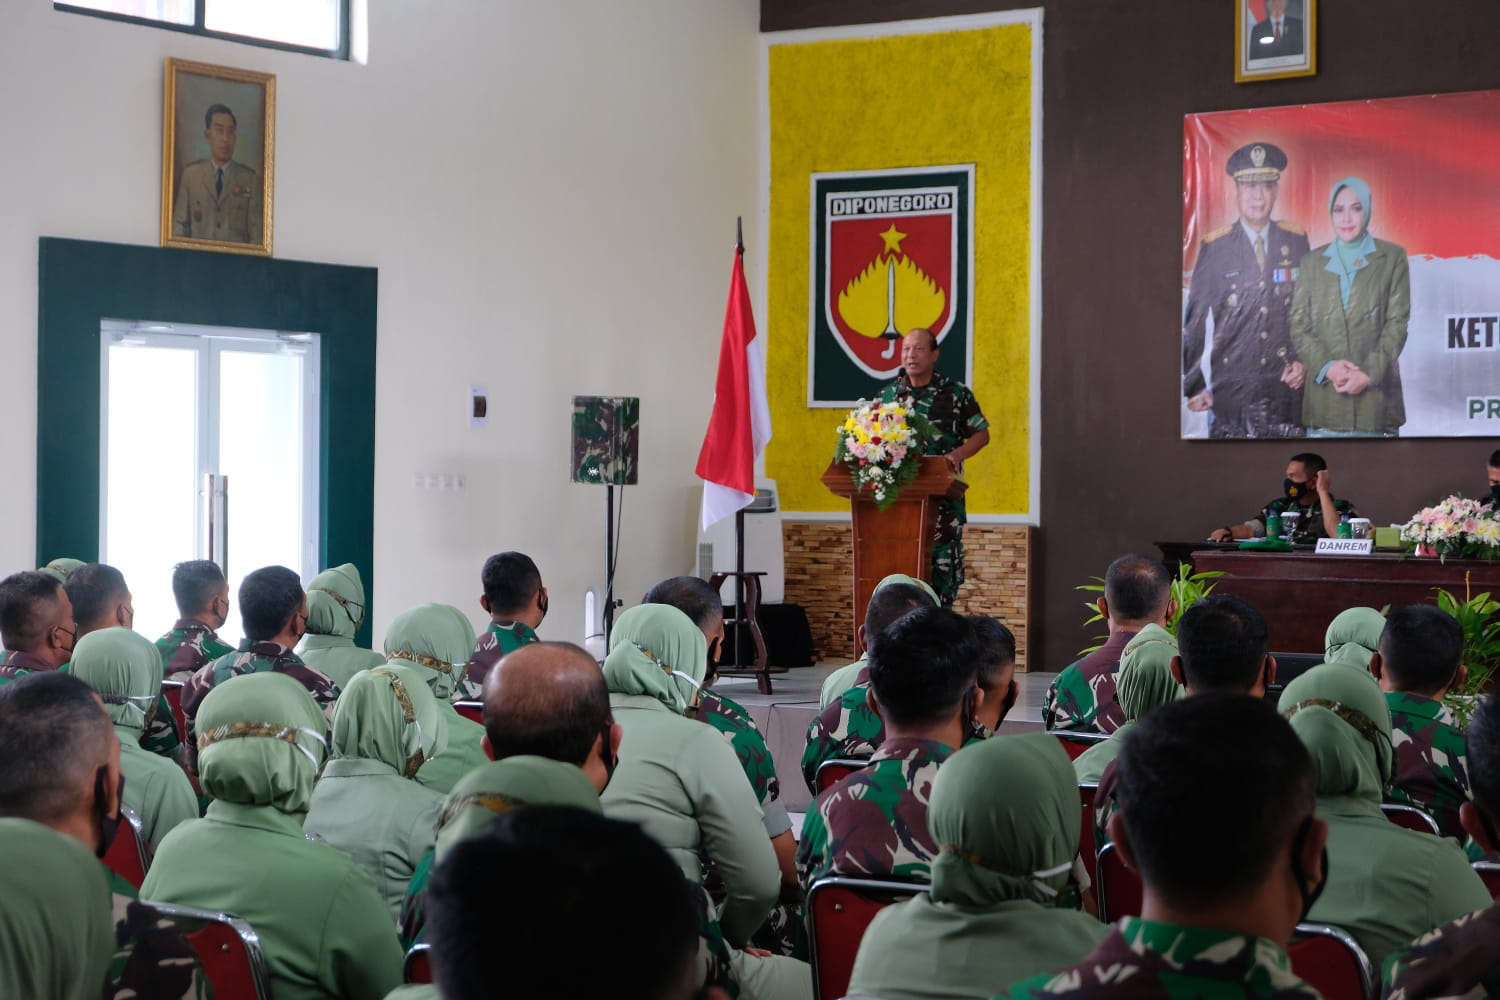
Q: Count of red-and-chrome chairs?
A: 13